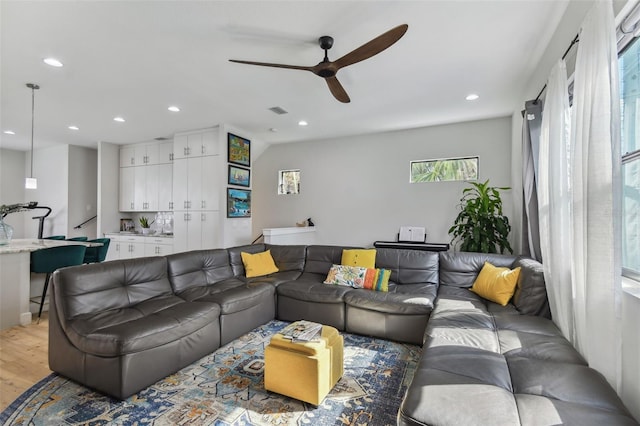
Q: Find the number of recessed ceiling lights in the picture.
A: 7